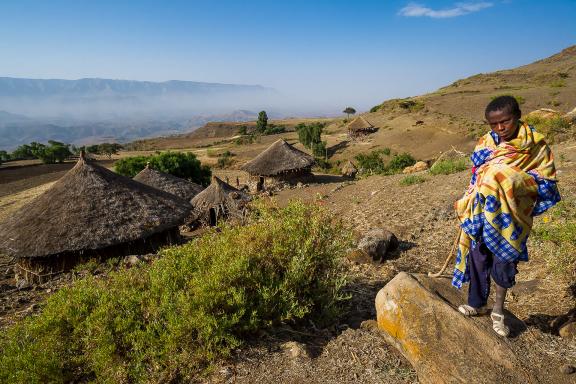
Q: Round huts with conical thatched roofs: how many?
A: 5